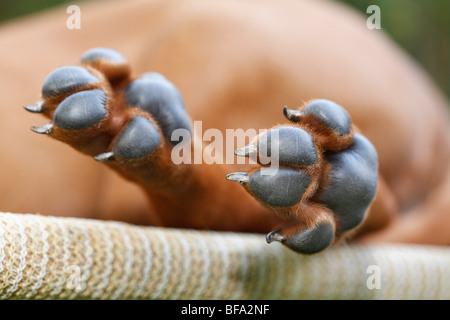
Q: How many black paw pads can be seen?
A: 10